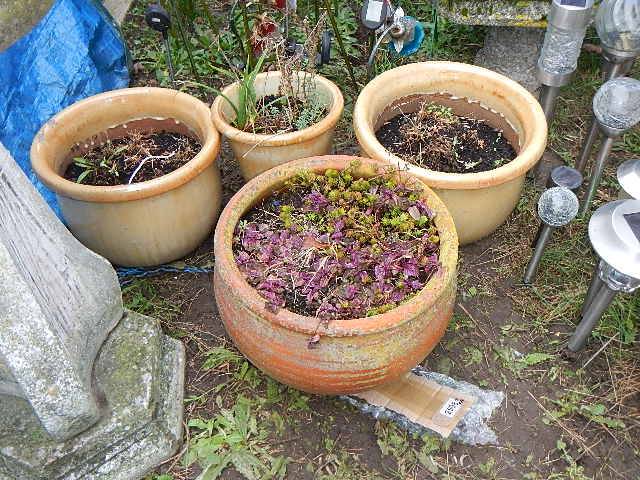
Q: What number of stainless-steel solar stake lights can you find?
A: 7